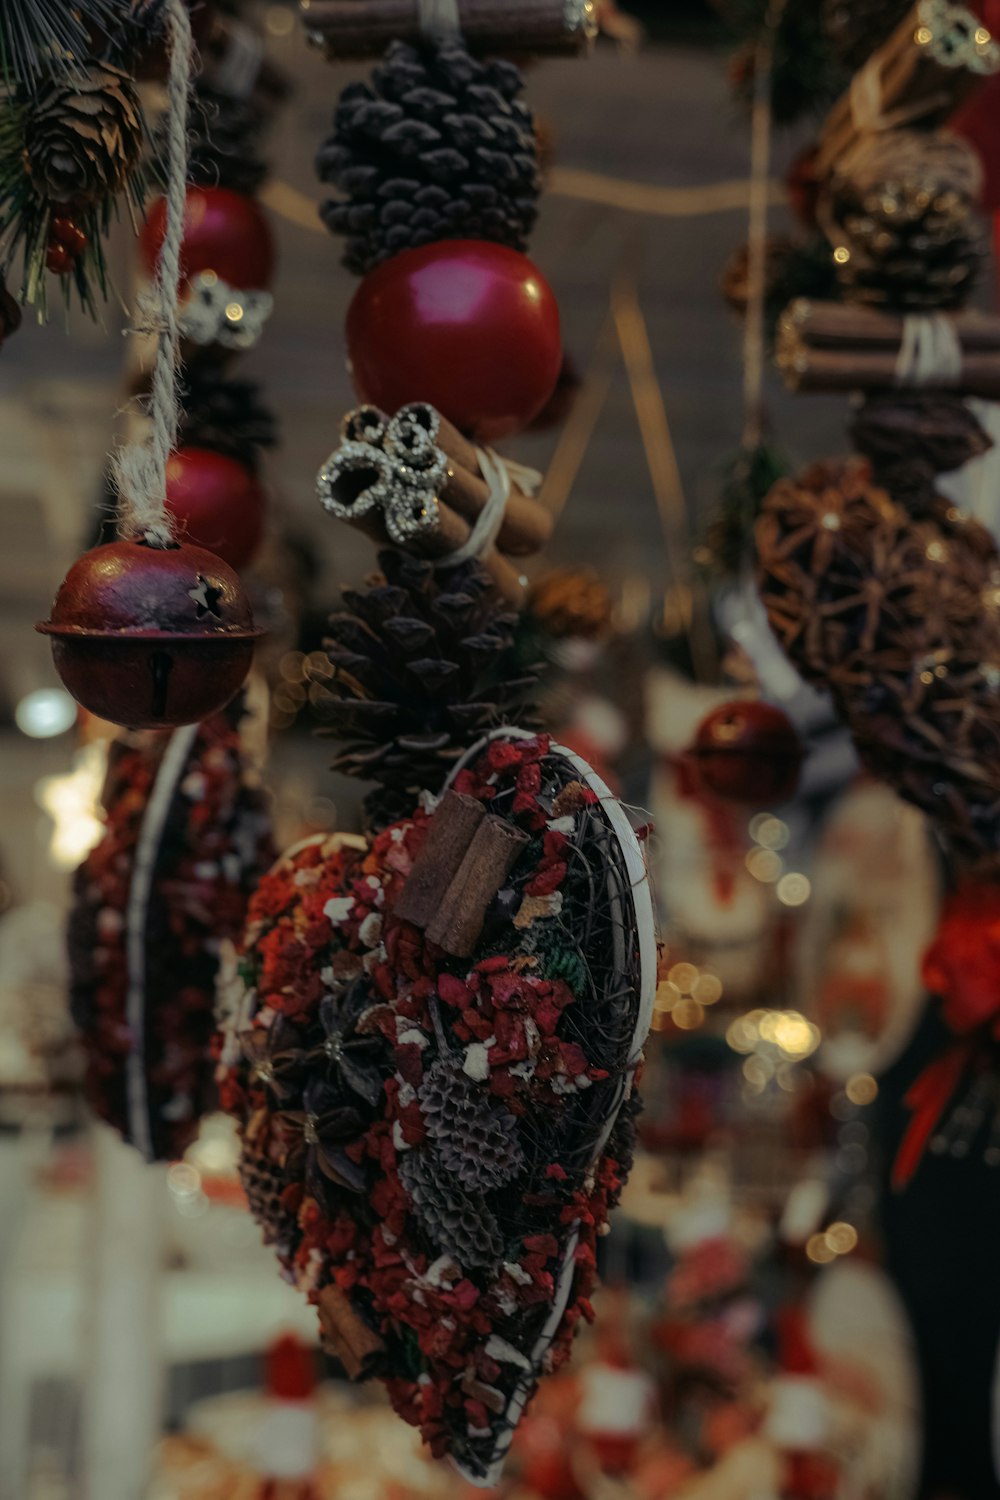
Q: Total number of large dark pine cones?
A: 2